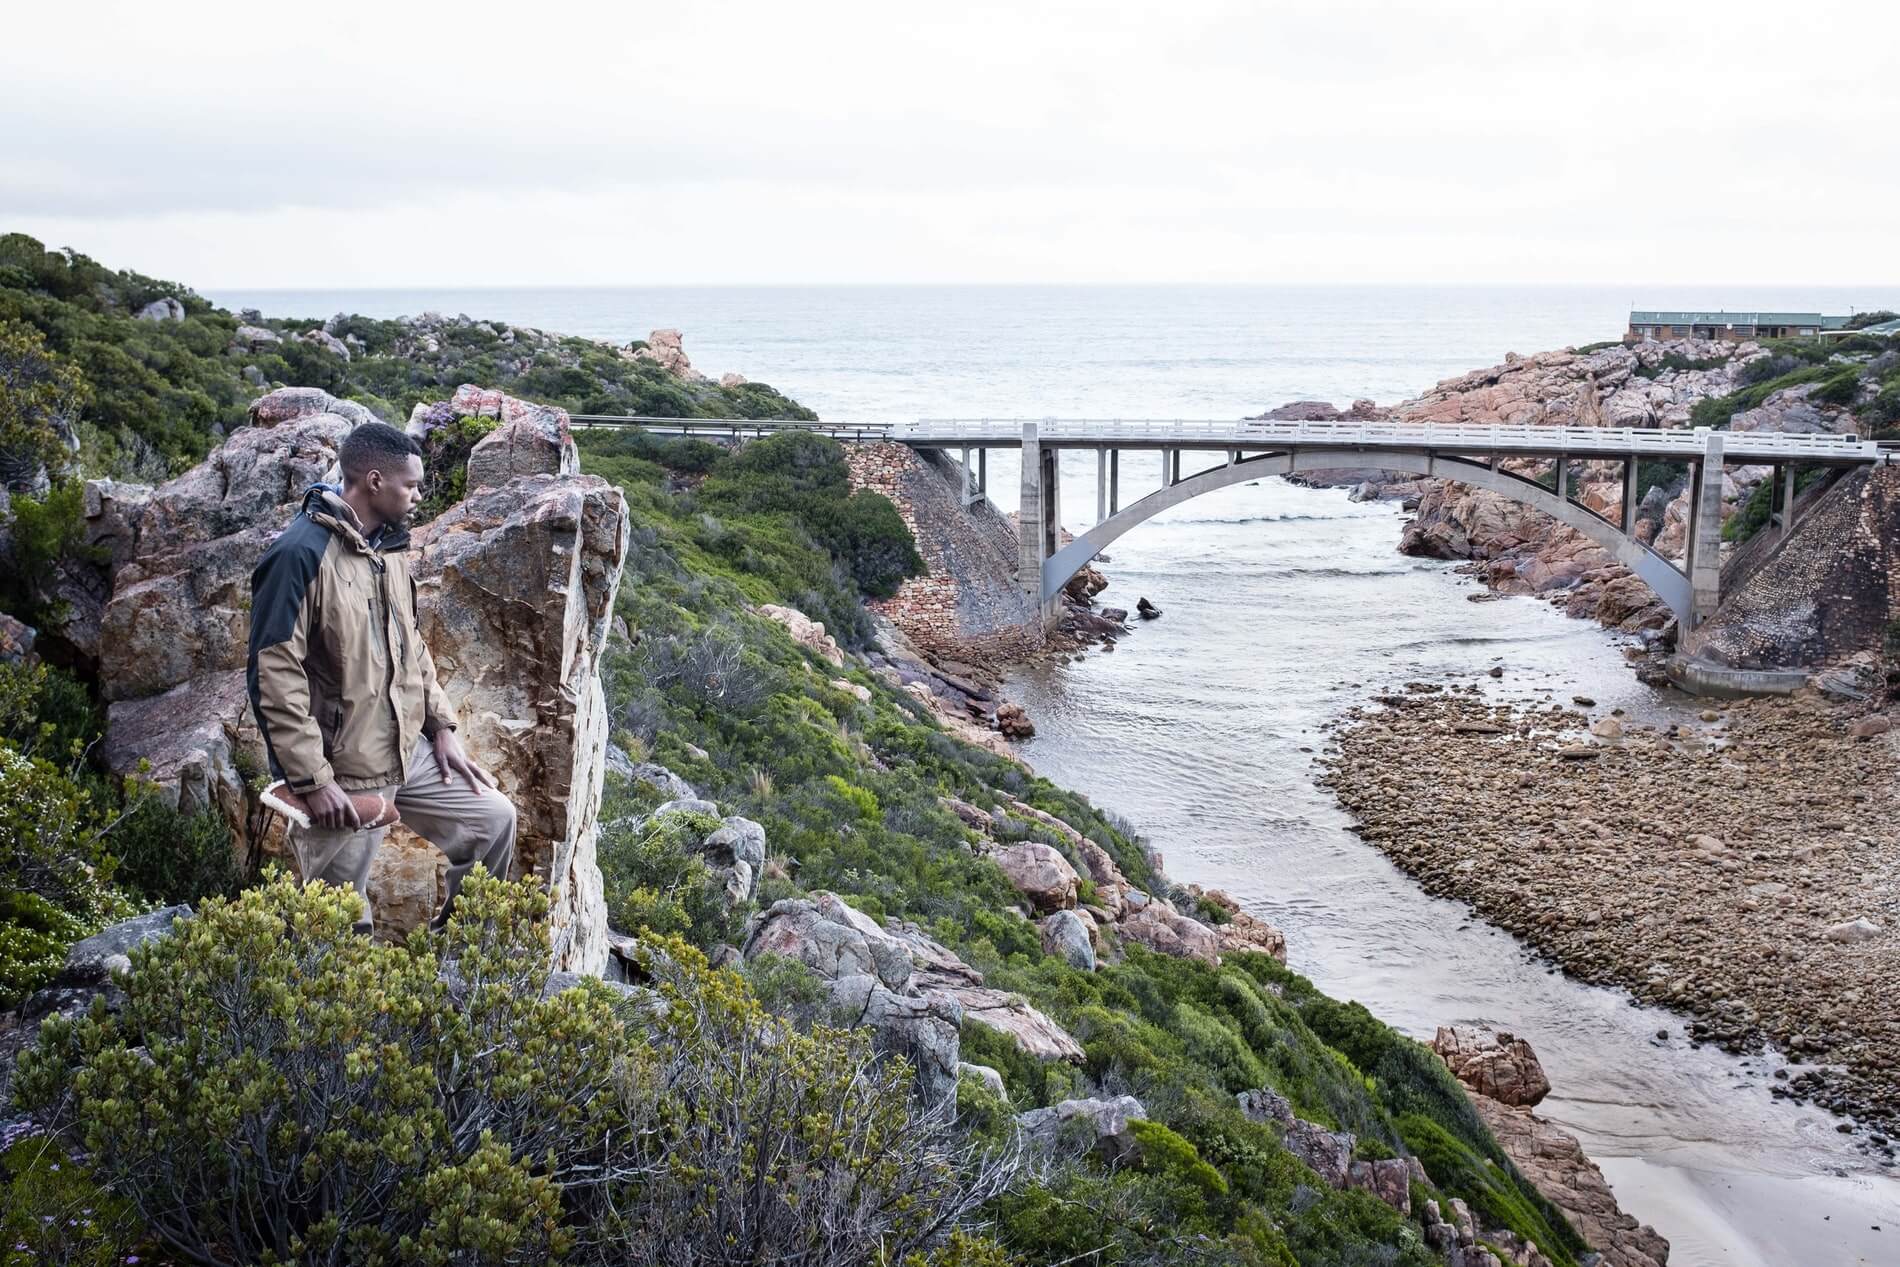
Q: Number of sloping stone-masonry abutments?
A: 2